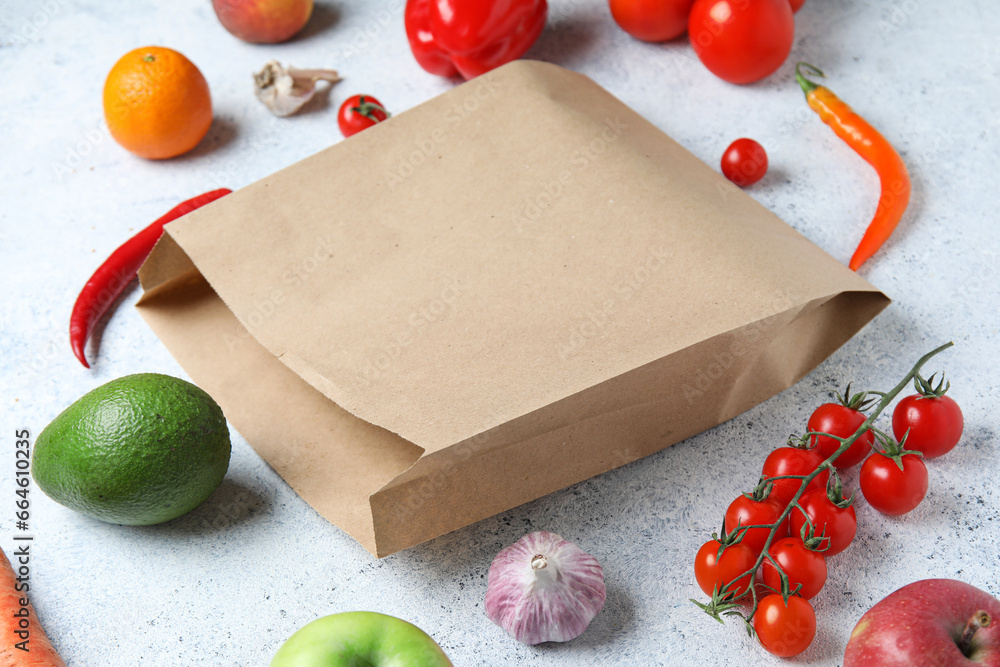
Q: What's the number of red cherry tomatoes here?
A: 11